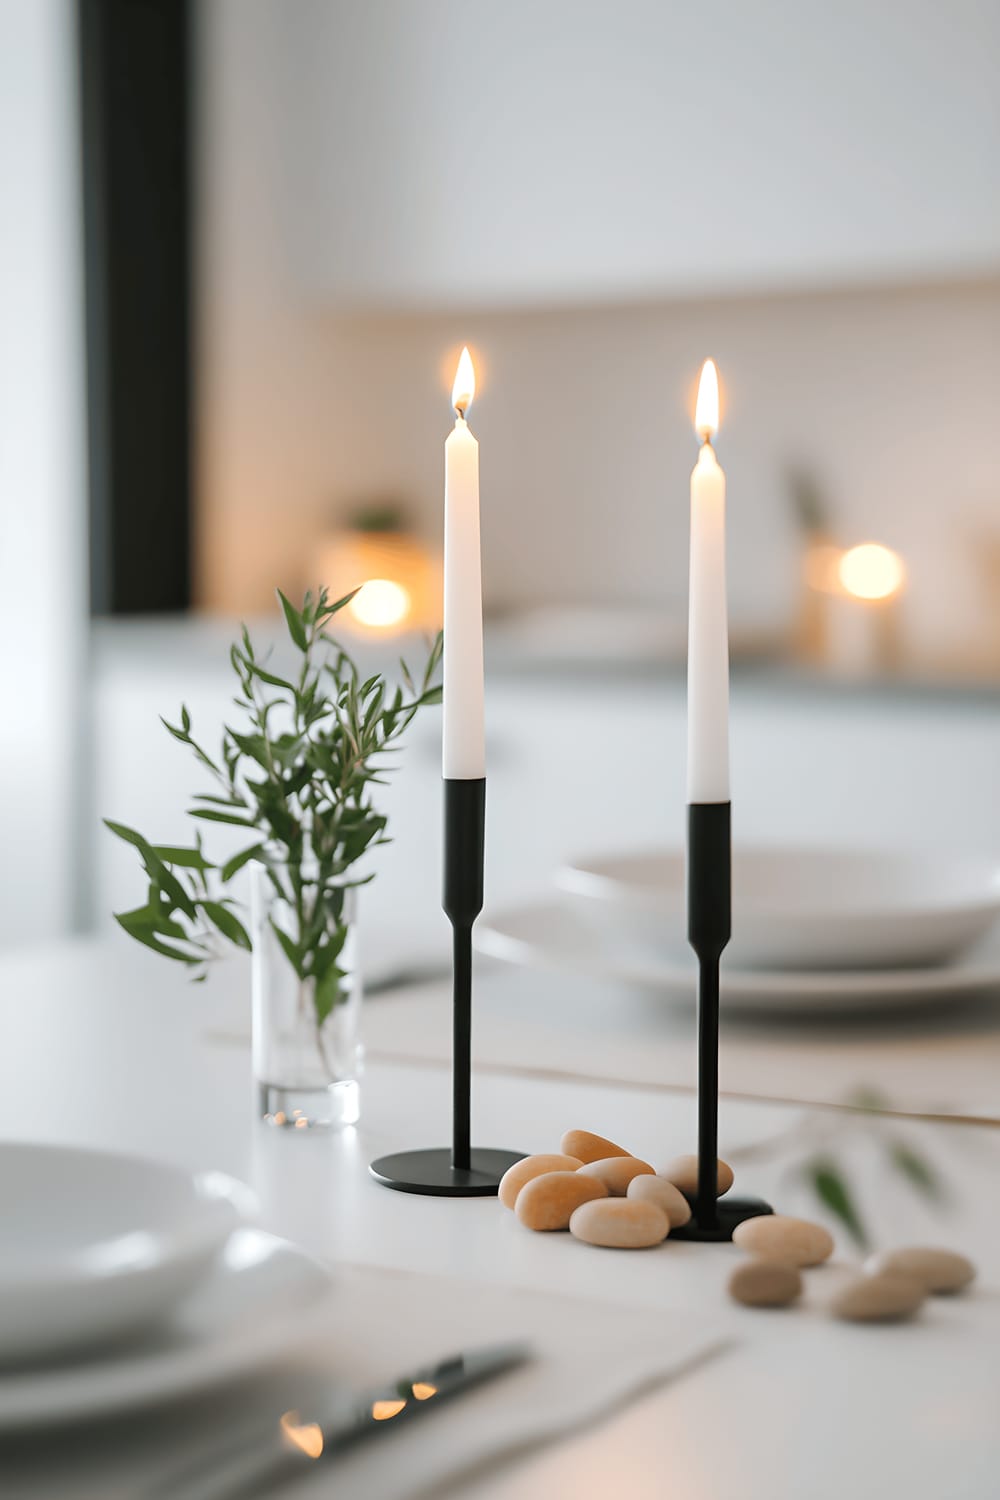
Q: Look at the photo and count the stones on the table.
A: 11